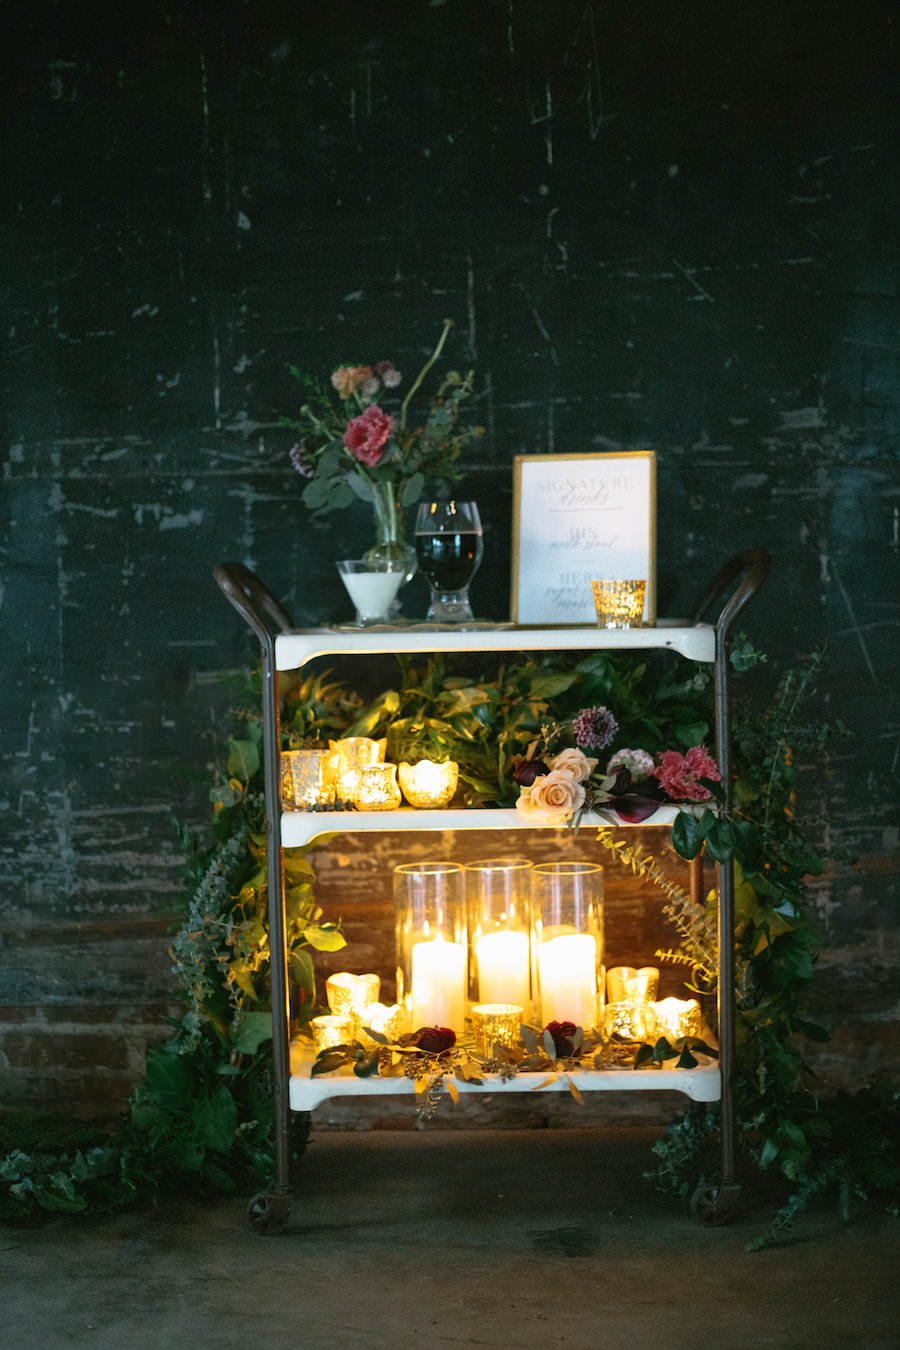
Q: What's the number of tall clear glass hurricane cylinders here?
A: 3